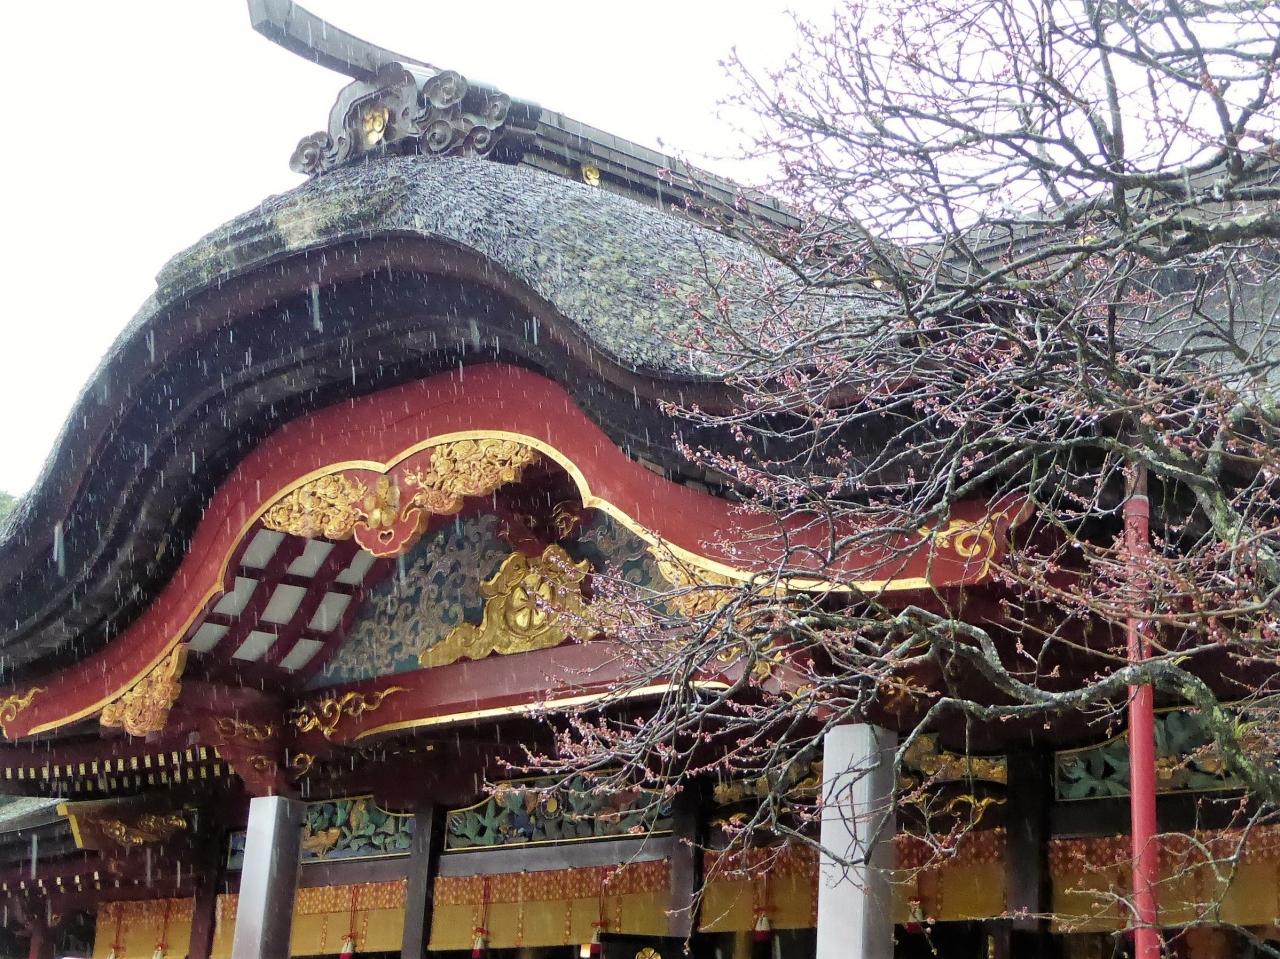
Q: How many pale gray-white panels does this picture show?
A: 9